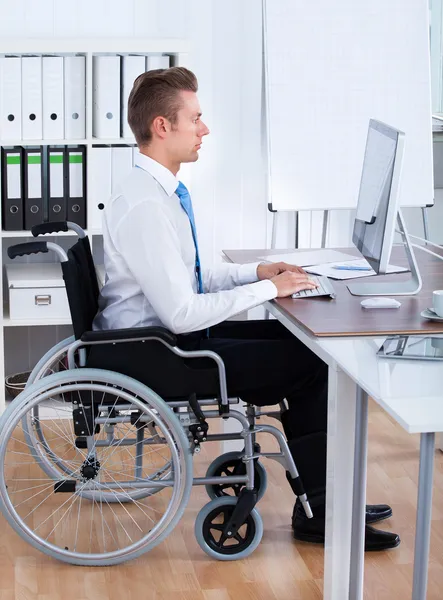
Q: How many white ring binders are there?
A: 10